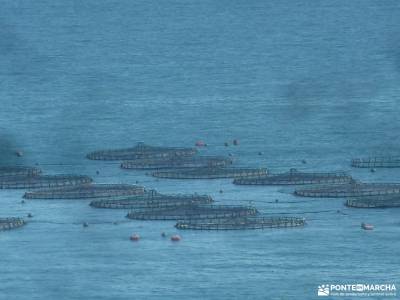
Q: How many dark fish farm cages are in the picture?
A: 14